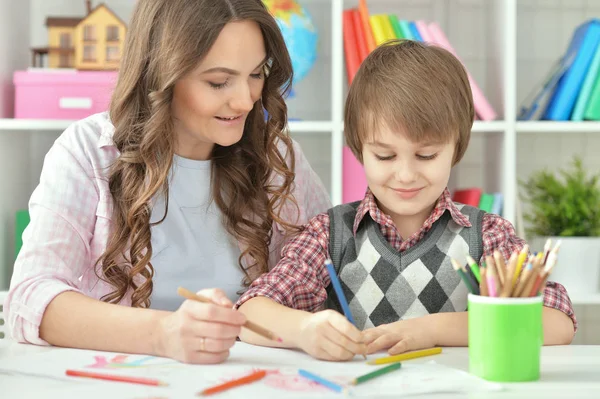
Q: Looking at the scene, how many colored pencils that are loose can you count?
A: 5